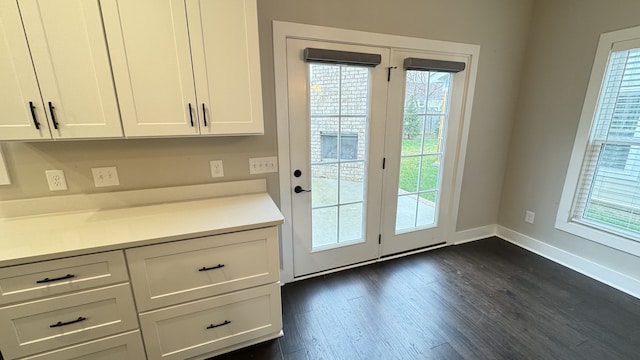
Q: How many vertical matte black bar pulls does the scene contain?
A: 4